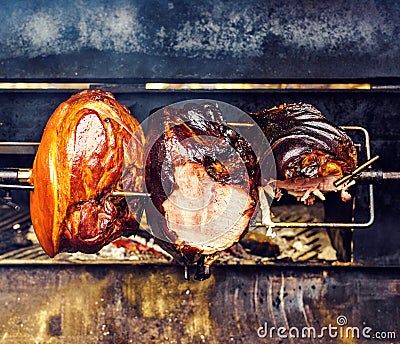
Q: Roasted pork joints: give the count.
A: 3